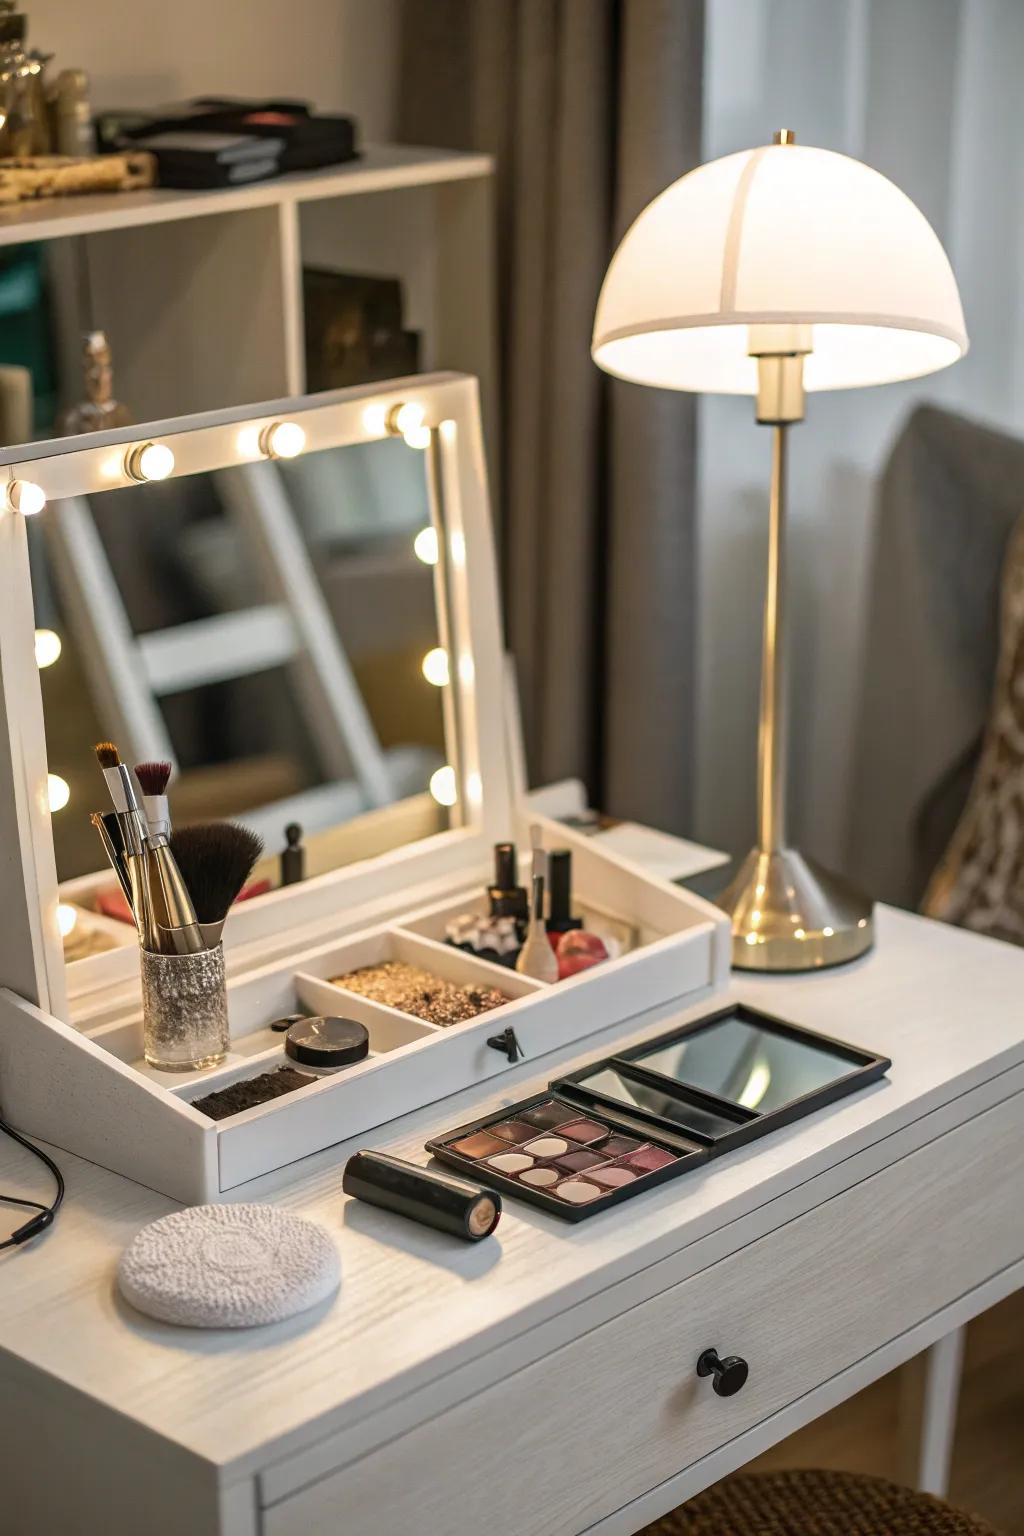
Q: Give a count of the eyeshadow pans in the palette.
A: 12